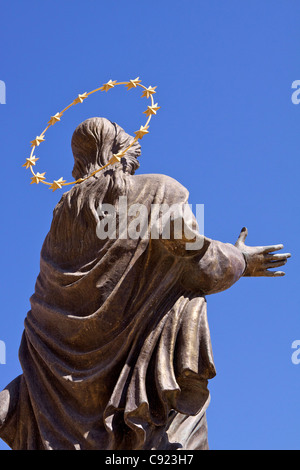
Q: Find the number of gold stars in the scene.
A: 12